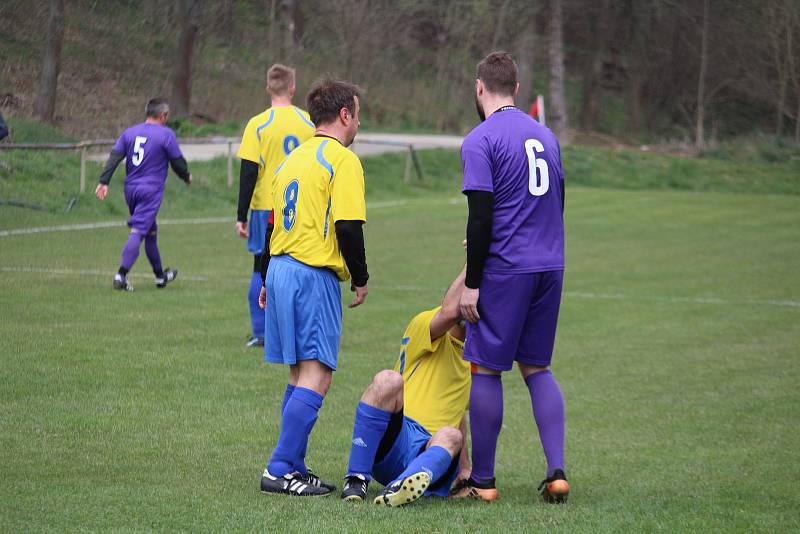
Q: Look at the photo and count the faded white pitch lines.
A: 2